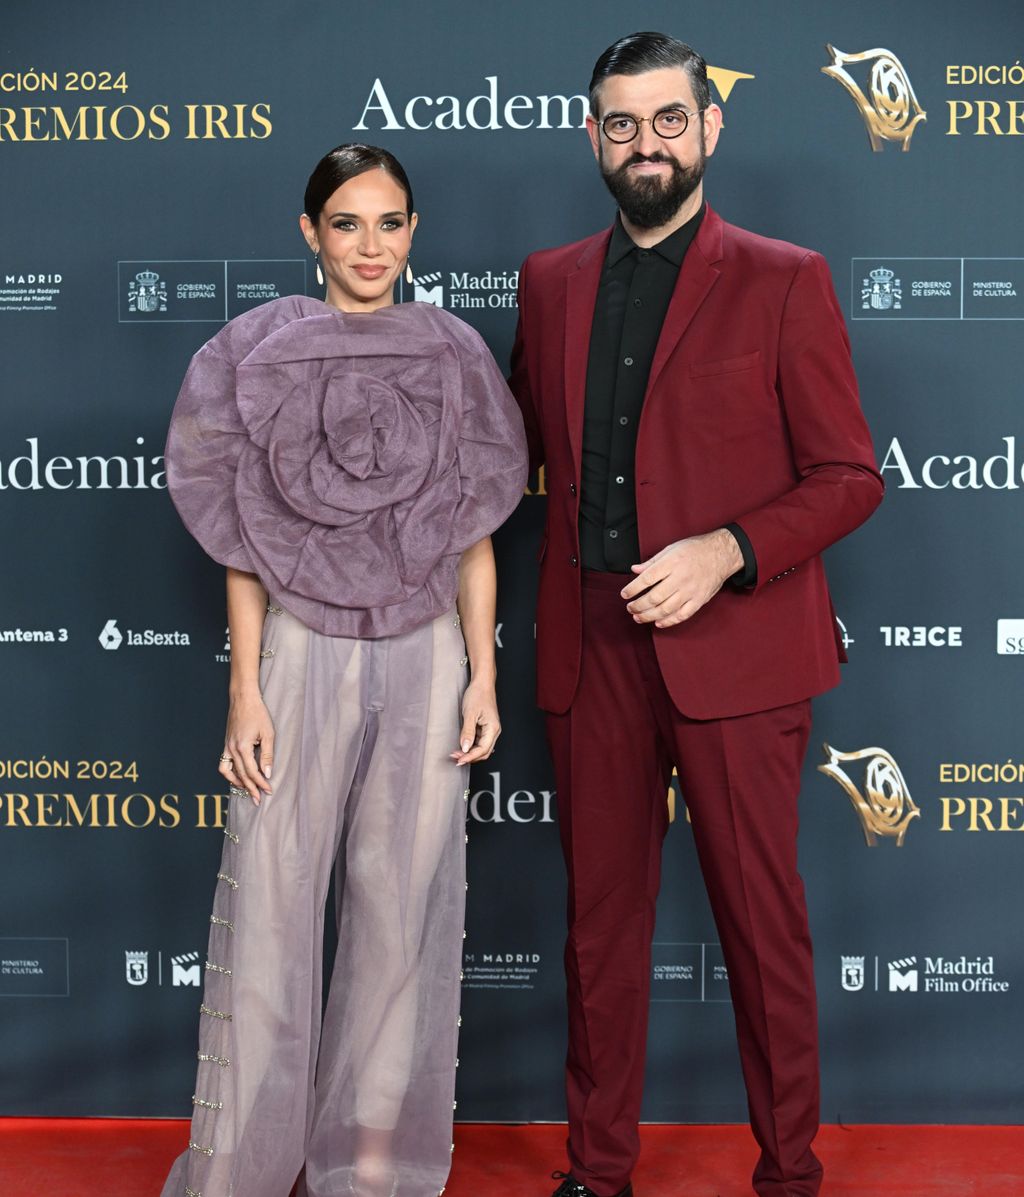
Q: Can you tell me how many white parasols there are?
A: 0